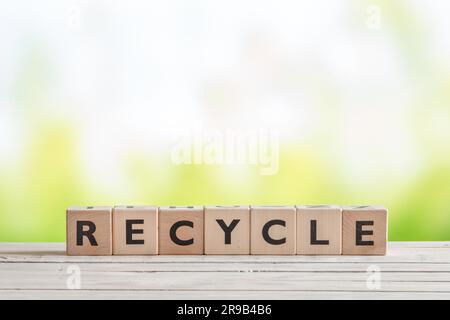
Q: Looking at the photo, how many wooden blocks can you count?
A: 7